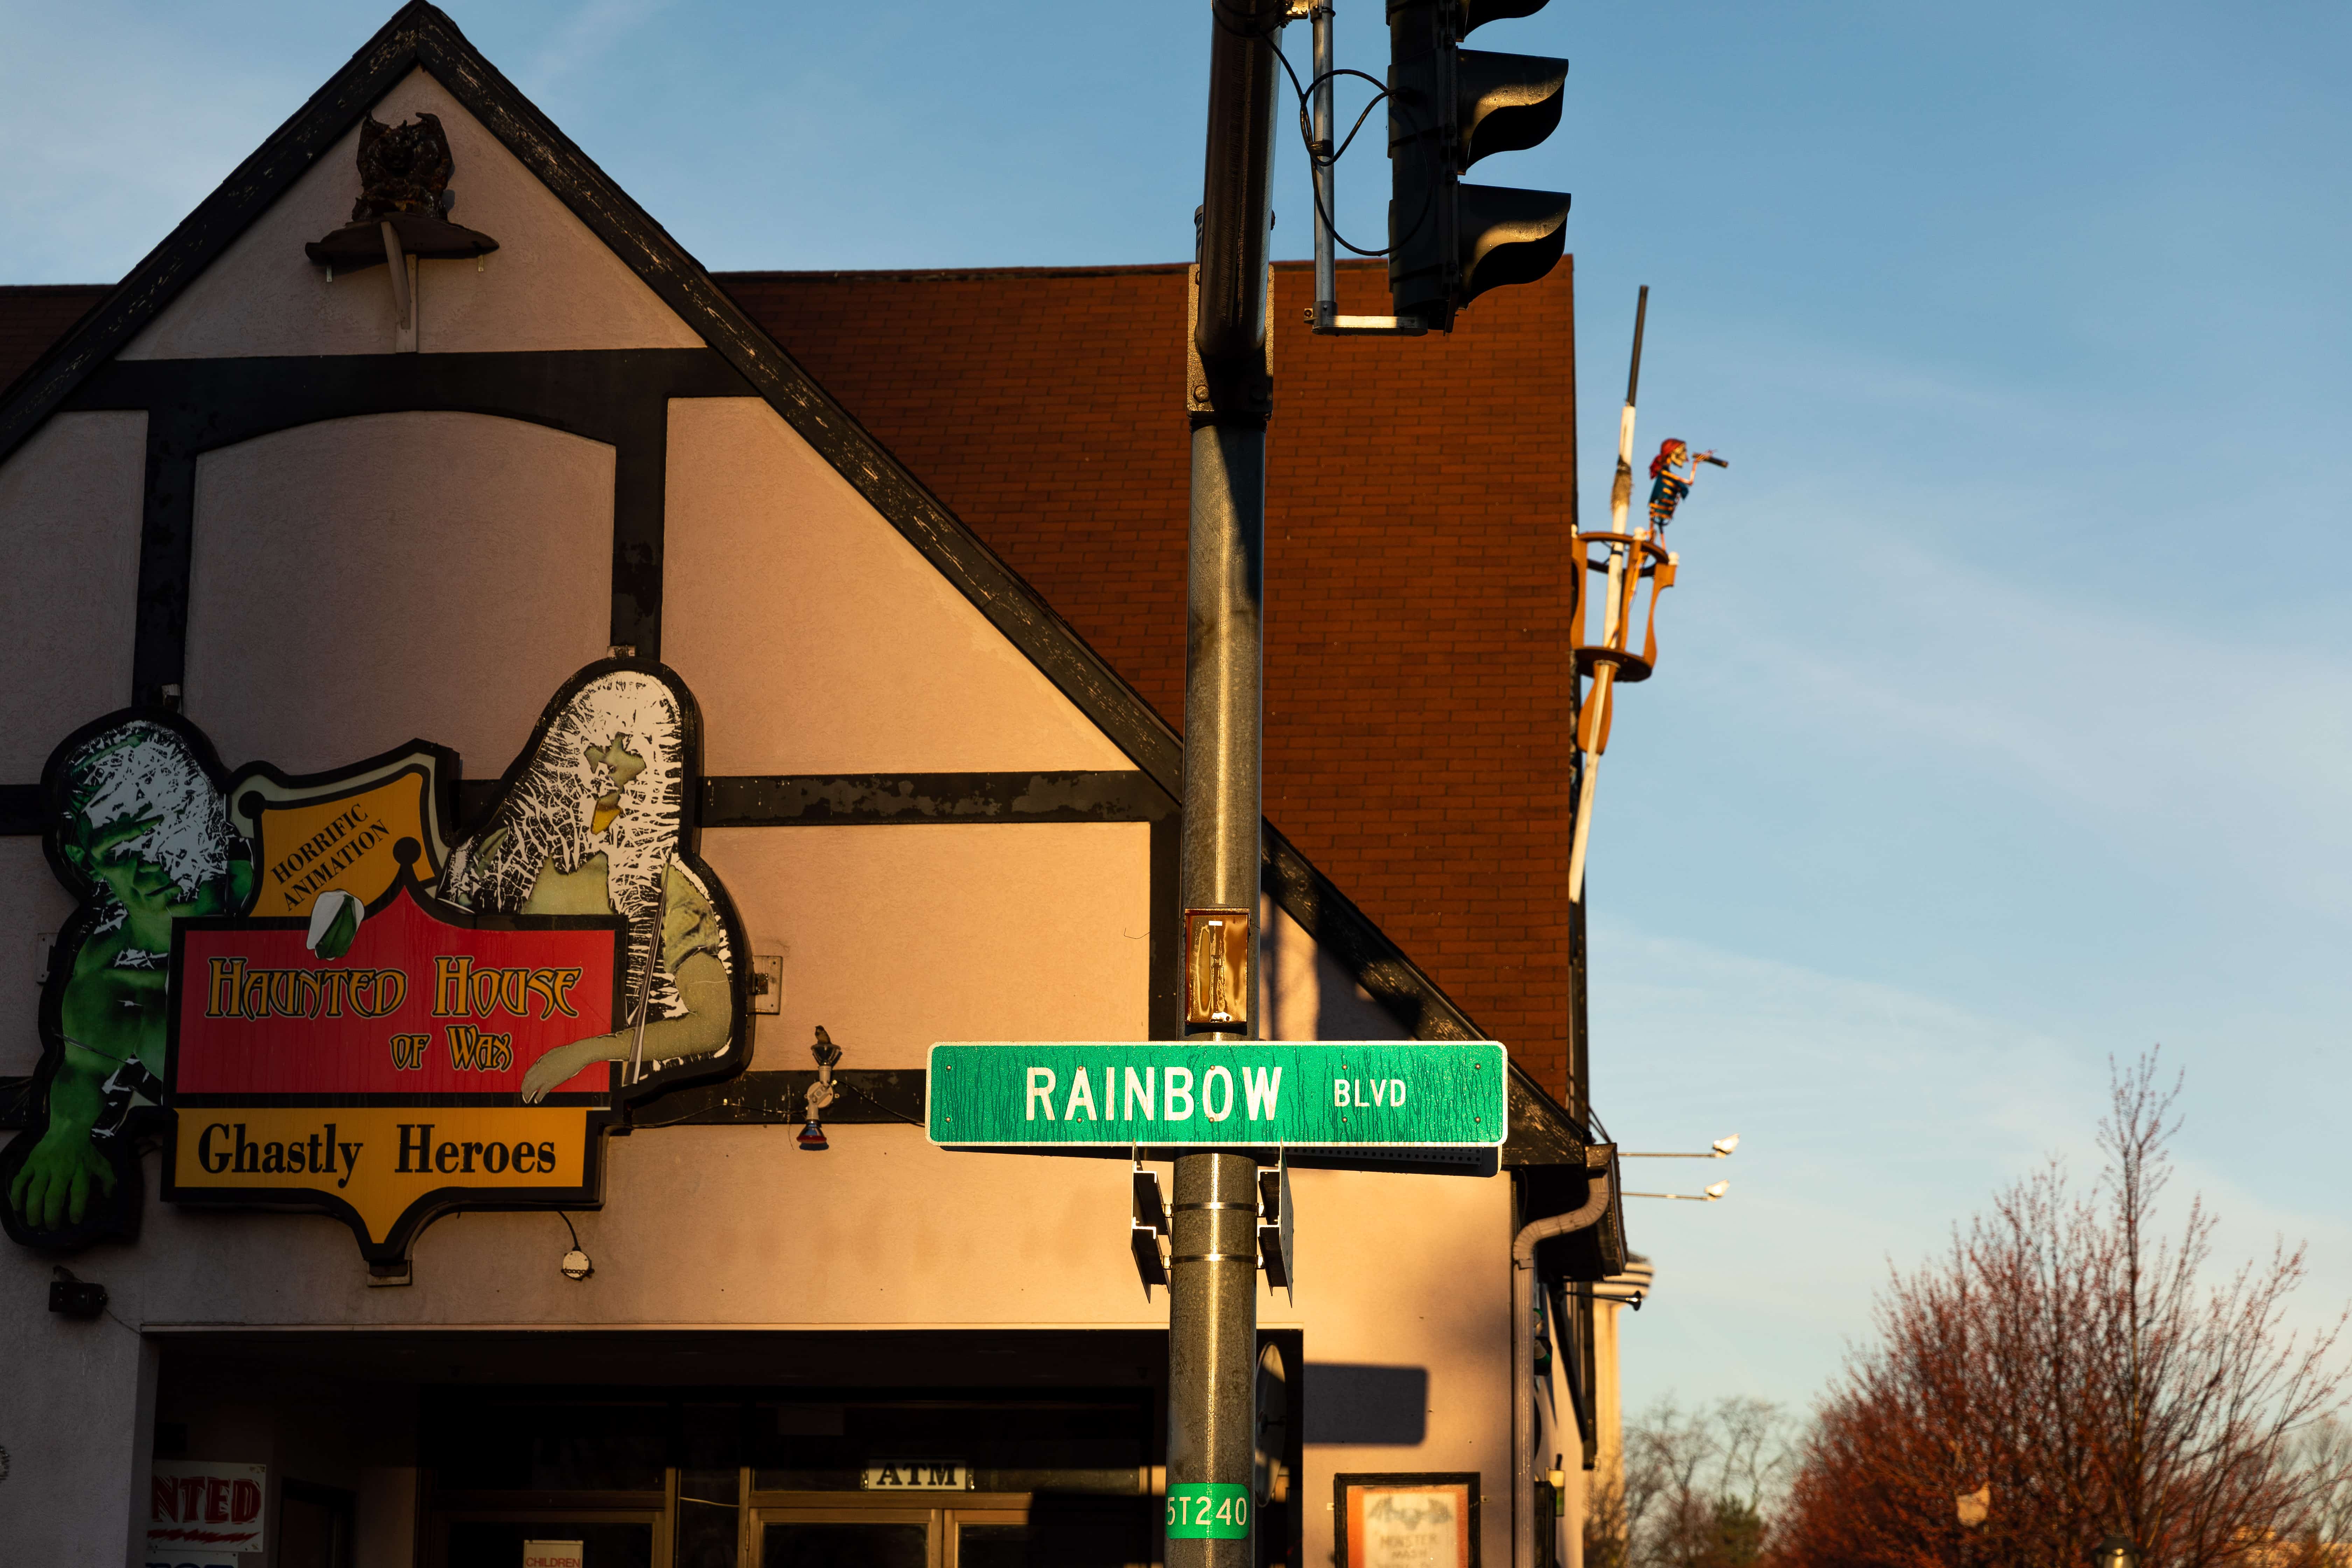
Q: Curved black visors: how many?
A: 3